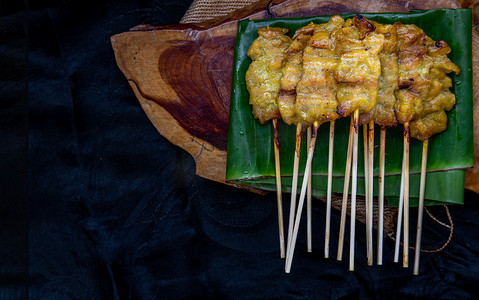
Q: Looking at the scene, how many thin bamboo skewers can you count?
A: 13